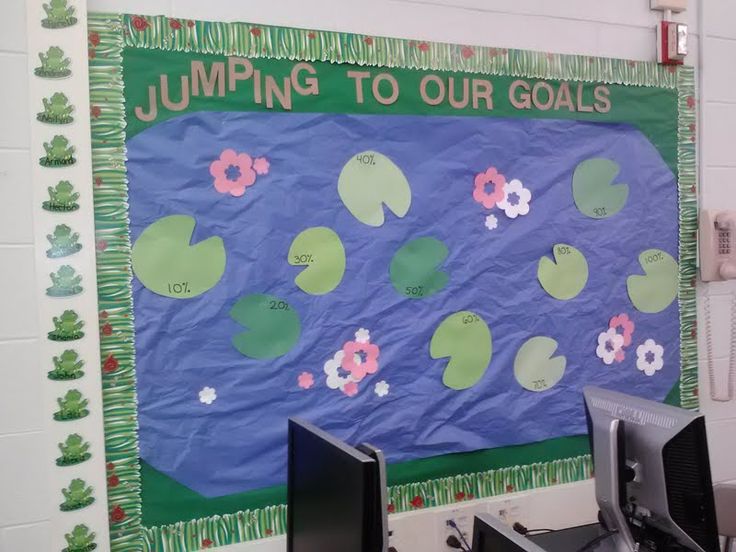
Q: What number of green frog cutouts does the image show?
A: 13